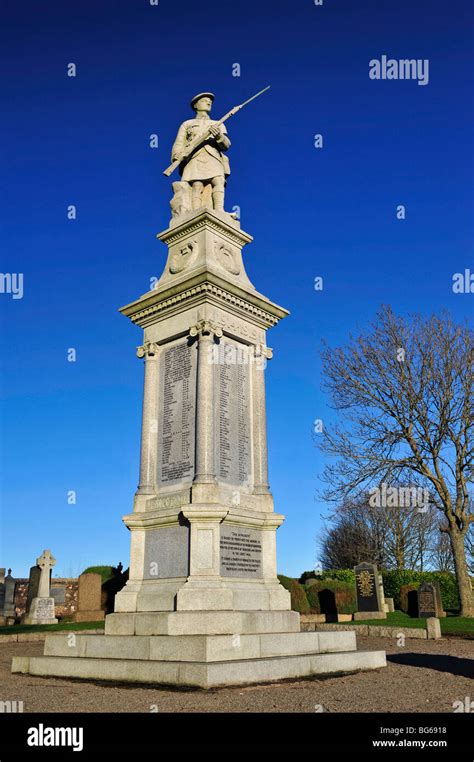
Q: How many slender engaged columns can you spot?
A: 3